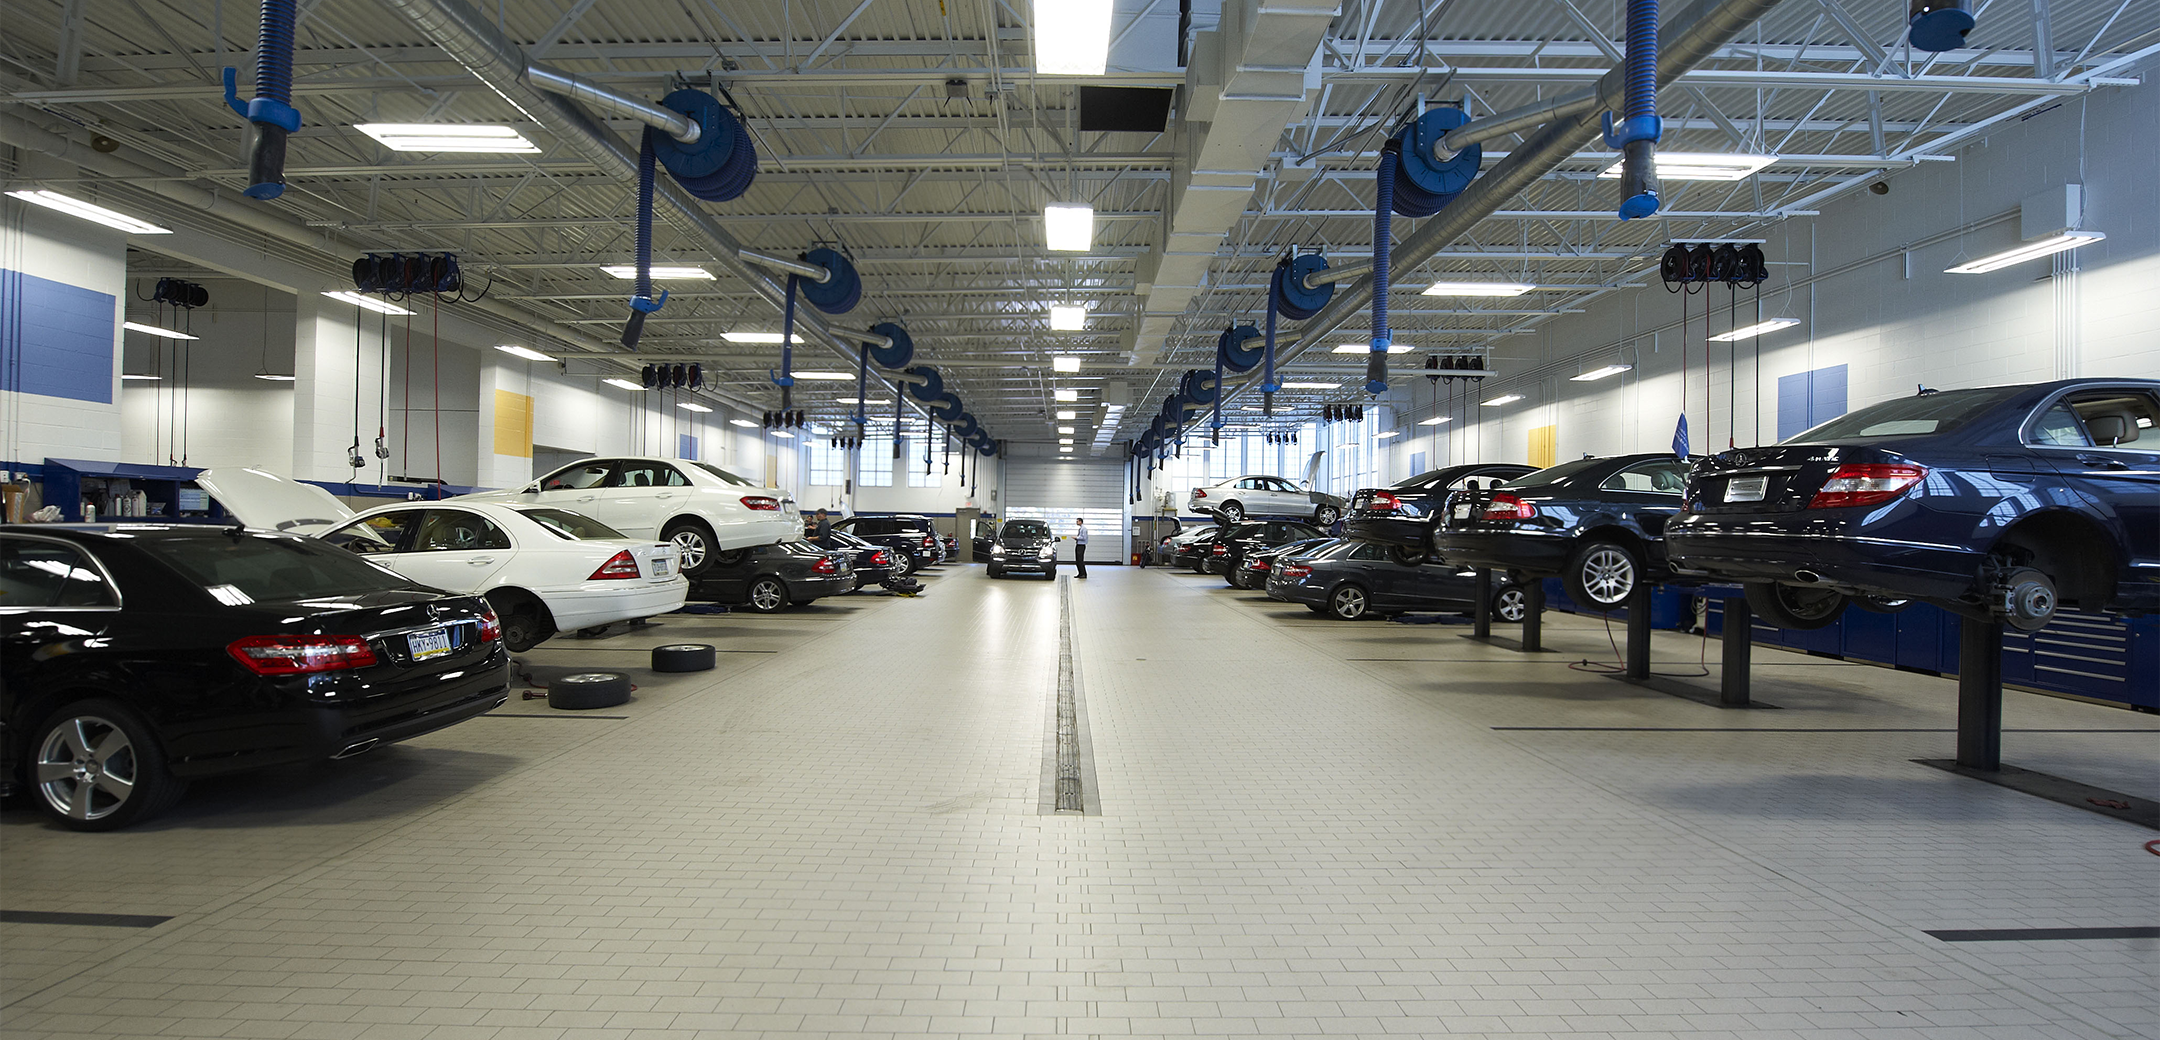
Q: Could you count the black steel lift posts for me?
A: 5